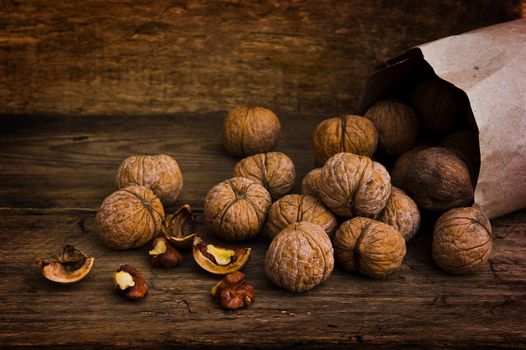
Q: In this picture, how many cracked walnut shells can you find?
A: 3